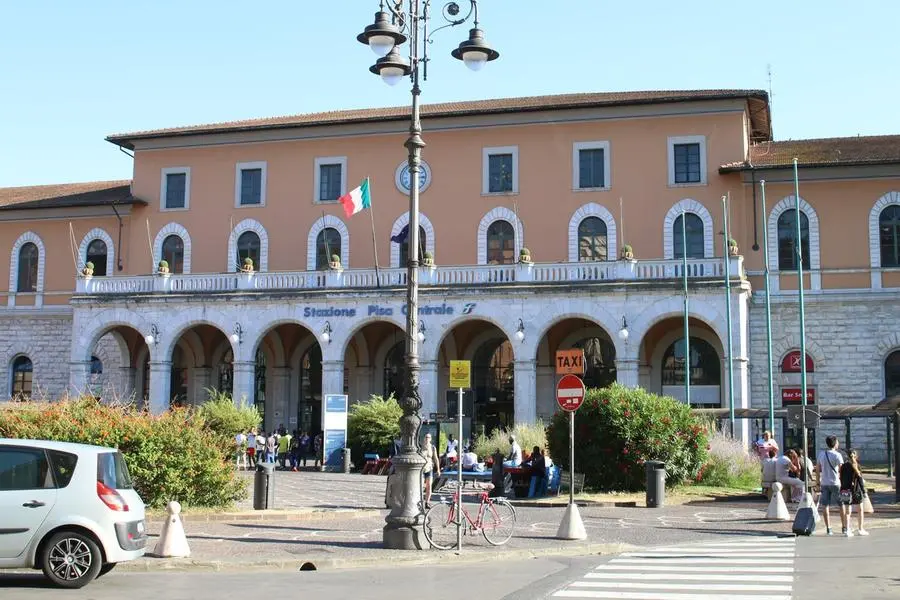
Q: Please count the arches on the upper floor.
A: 11